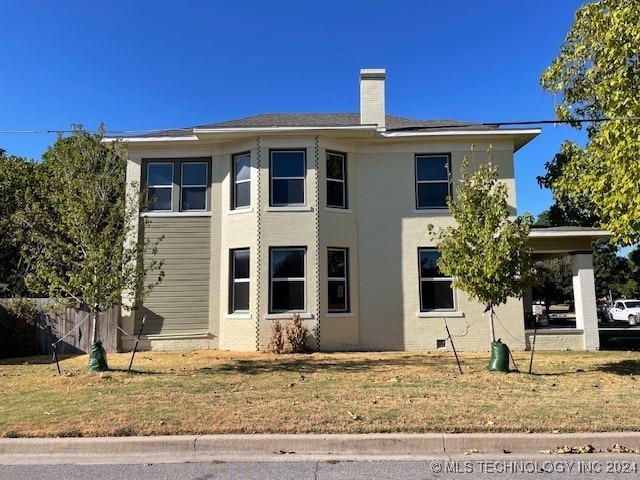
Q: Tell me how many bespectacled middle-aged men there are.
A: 0